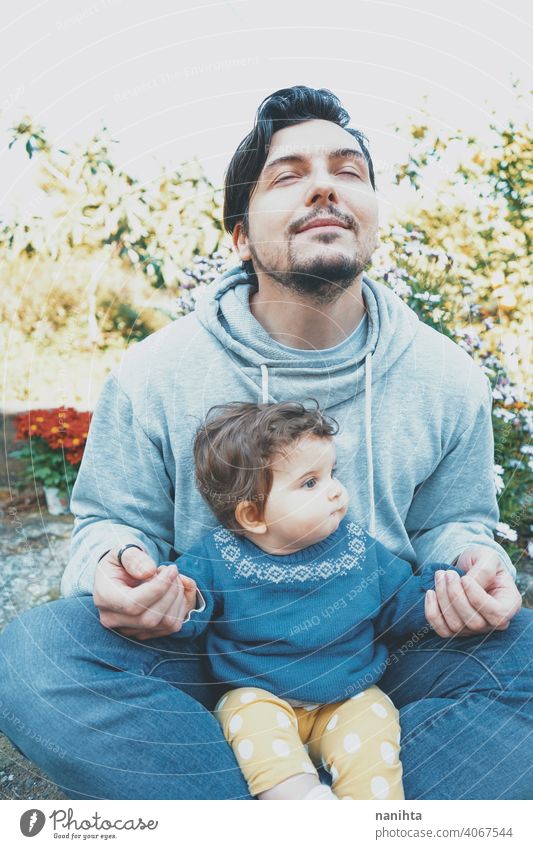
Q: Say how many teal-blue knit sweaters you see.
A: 1